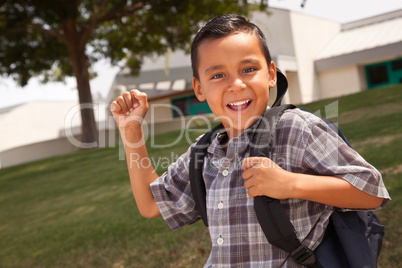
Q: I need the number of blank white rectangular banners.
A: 0